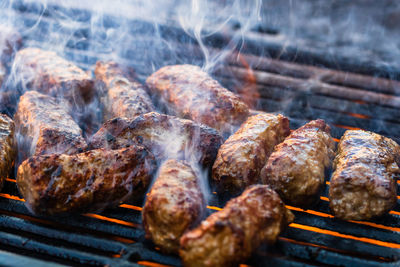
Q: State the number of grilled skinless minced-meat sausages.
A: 13